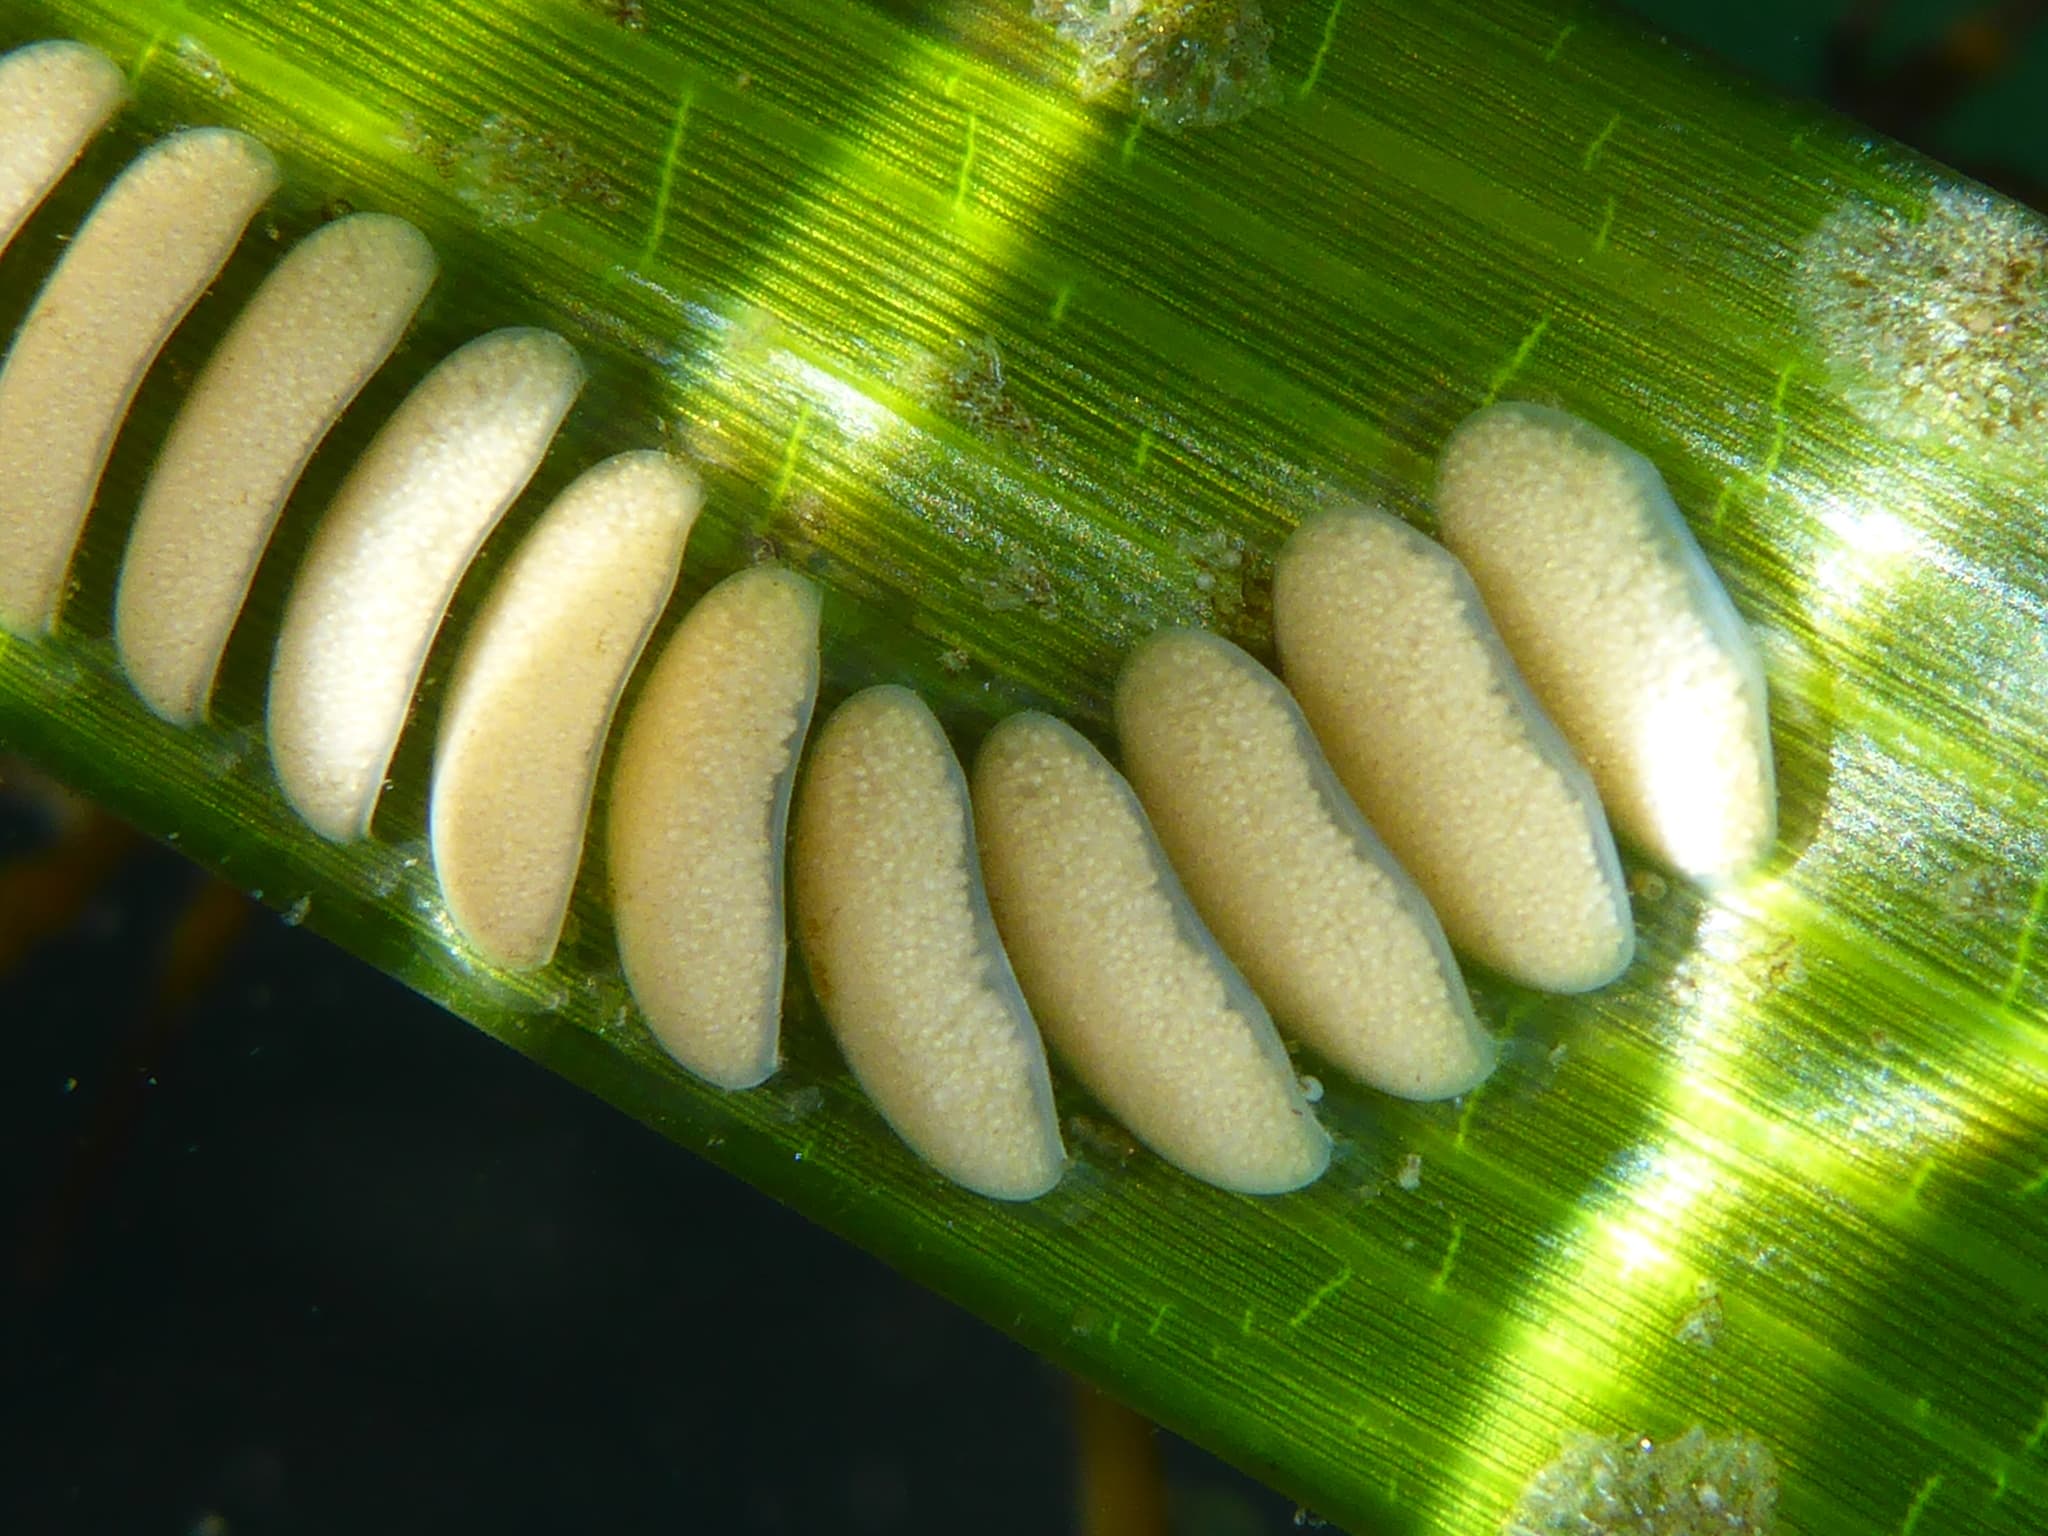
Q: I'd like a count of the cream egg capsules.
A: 11